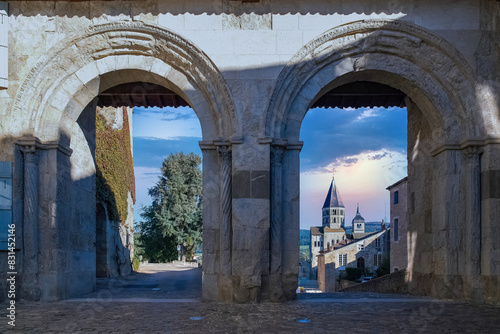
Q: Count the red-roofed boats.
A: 0